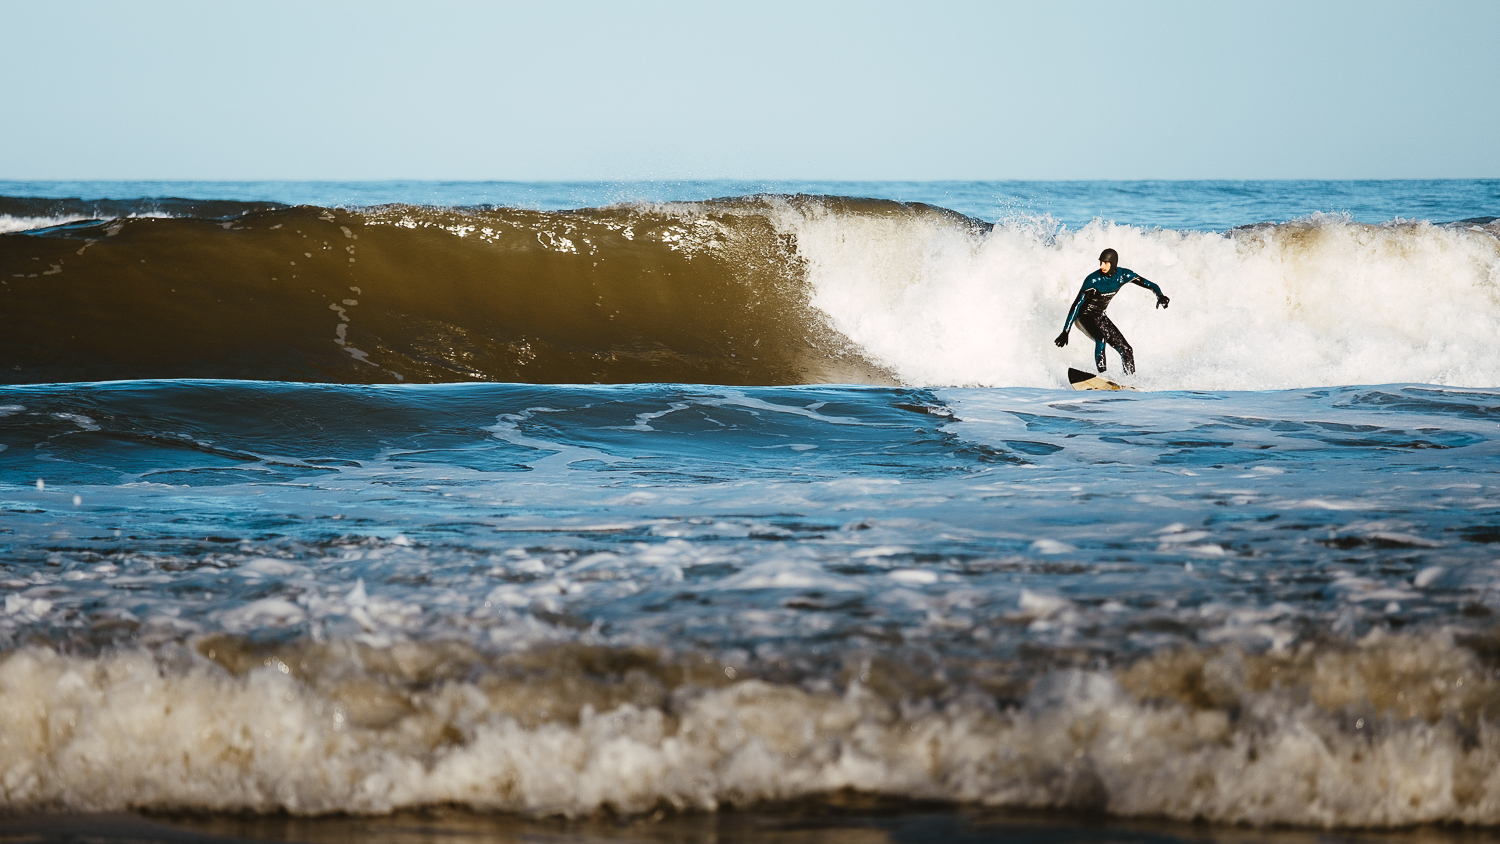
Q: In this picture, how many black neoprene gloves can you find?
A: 2